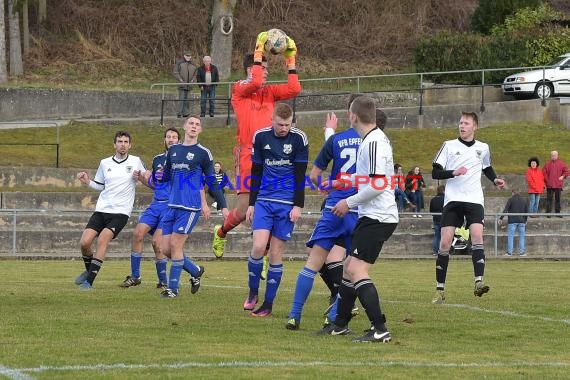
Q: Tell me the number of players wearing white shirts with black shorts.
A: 3